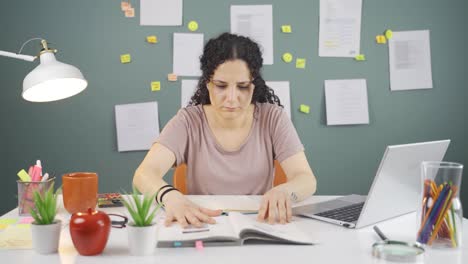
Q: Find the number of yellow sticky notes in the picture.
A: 11